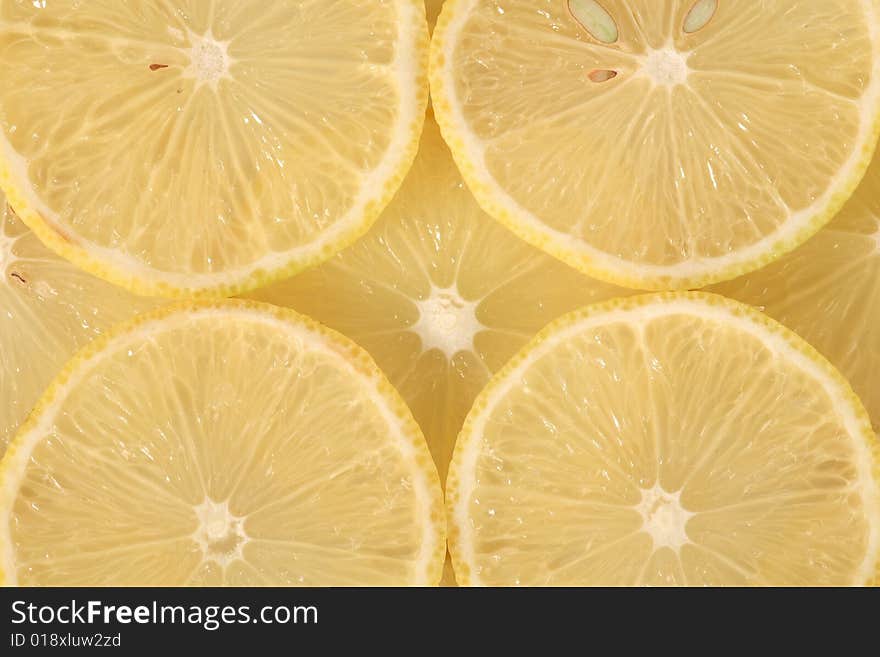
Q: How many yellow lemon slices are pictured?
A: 7